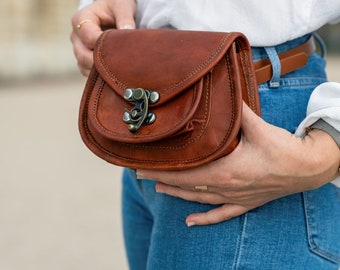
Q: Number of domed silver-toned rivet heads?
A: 4